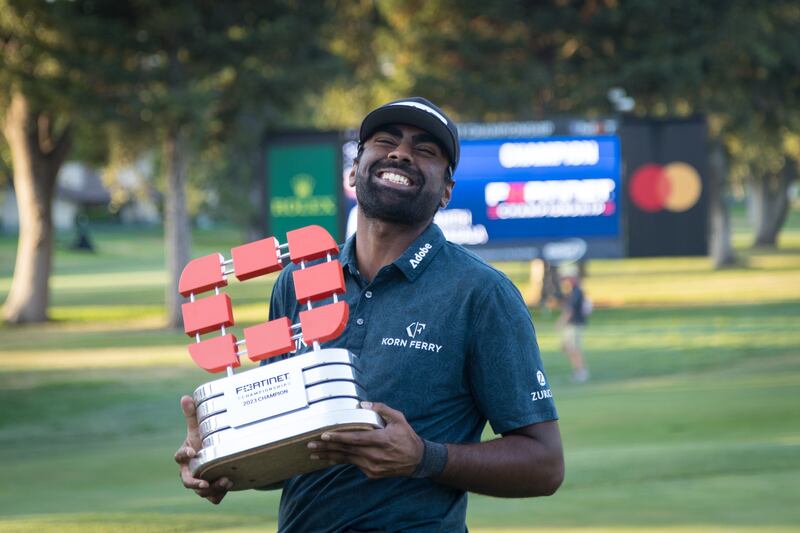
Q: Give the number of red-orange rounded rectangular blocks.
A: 8